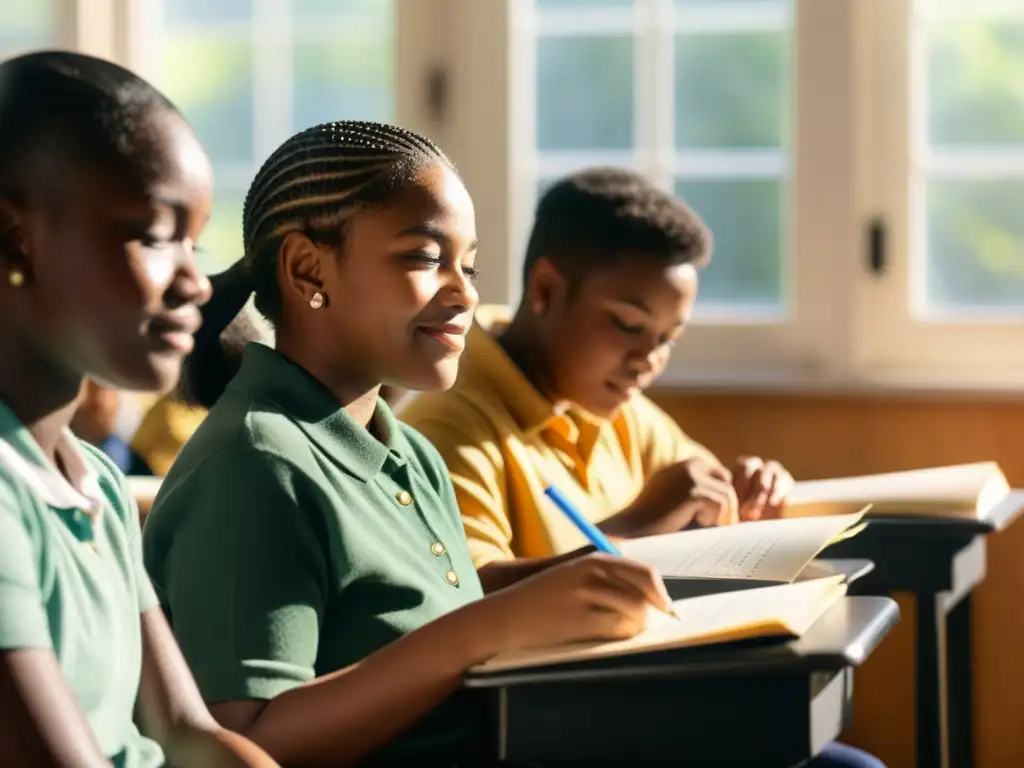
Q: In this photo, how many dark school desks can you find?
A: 3